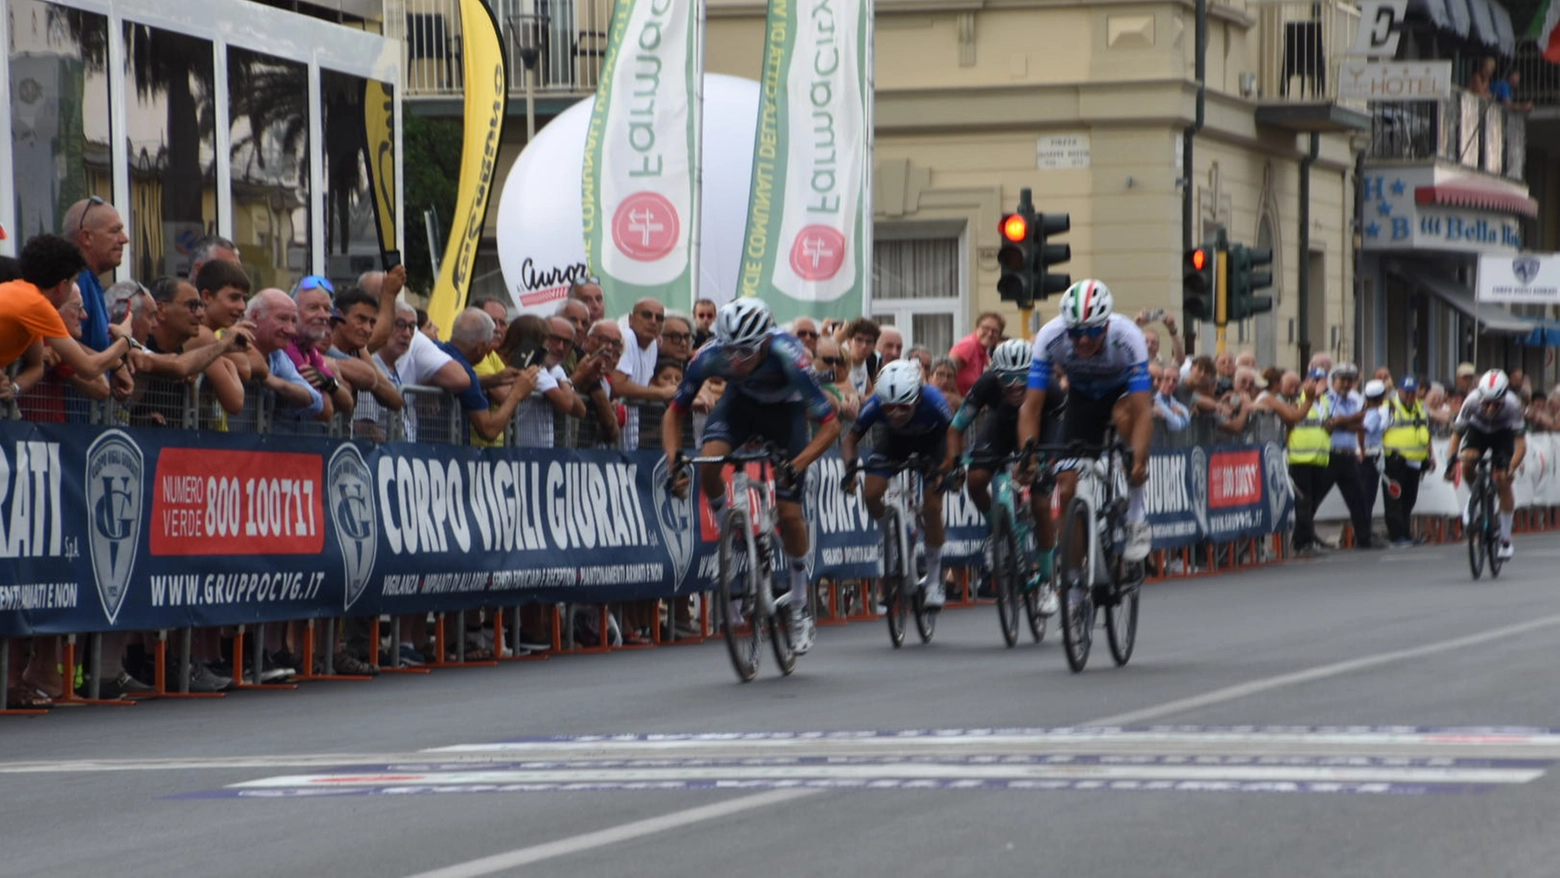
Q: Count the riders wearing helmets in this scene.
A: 5